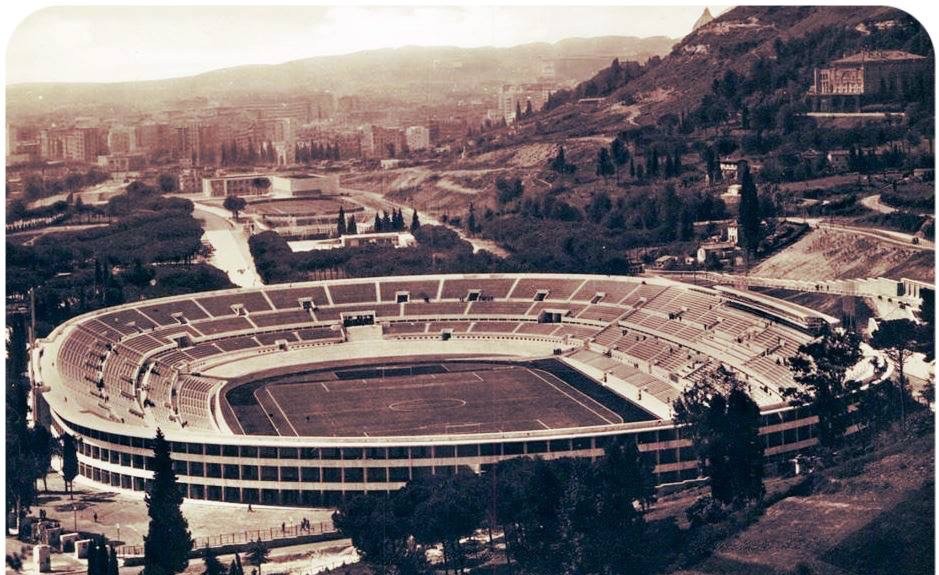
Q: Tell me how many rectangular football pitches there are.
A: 1